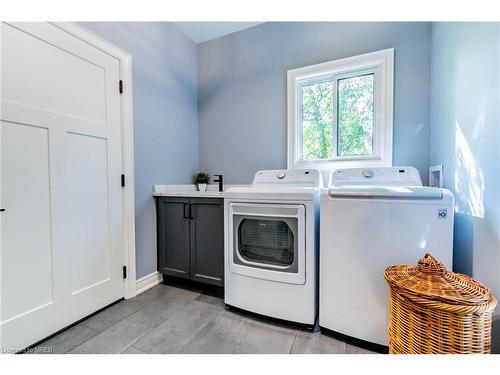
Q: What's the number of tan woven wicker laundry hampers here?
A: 1